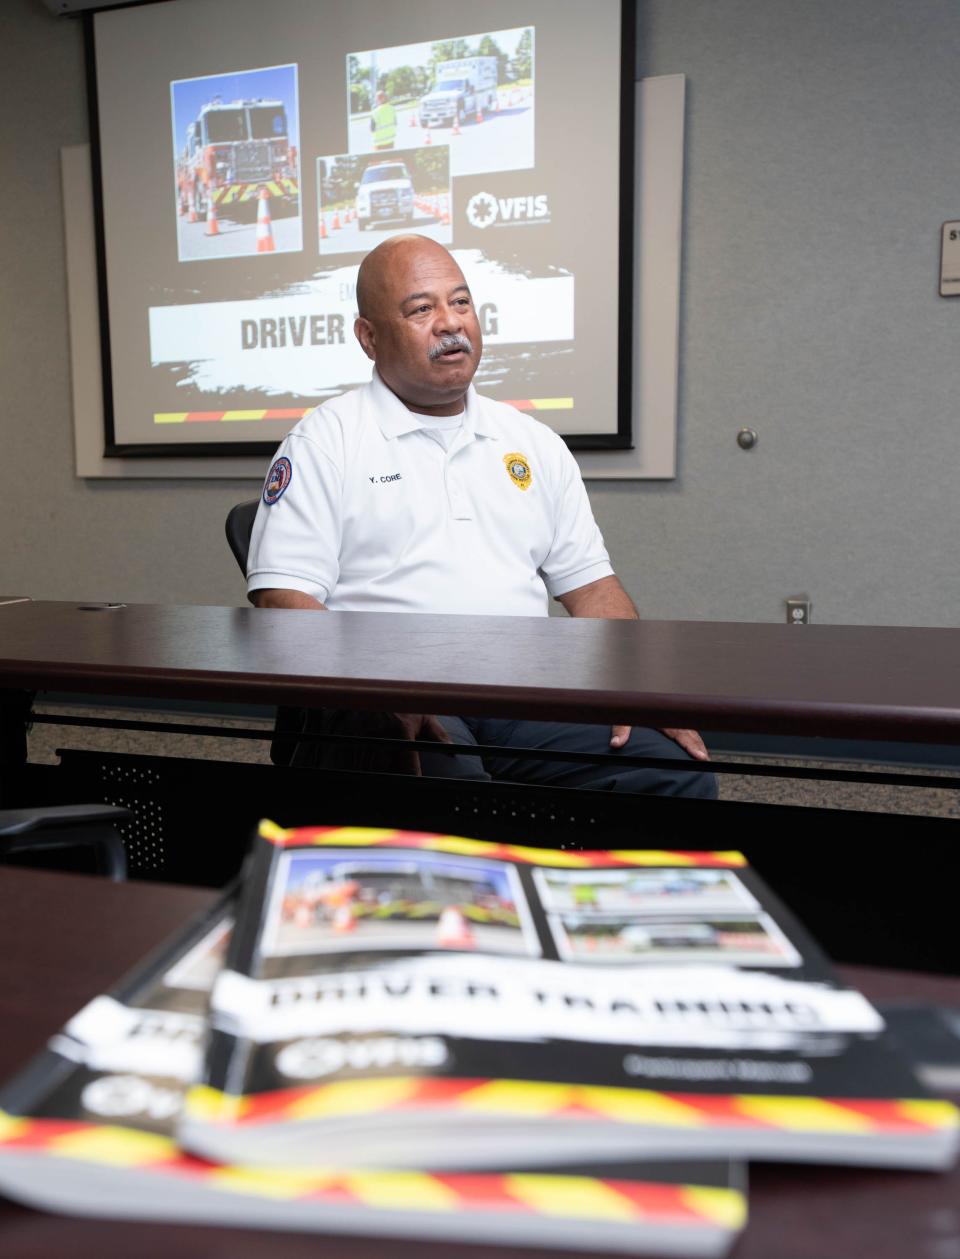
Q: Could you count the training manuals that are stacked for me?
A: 2